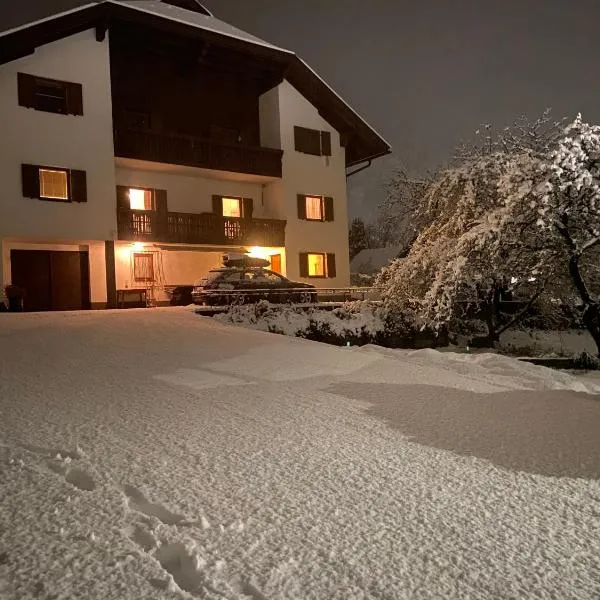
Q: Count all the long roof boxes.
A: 1